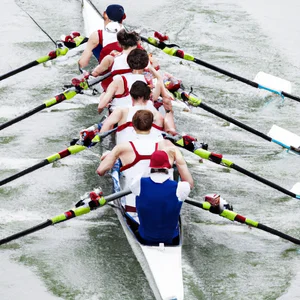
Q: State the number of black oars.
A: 8